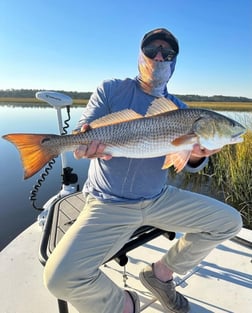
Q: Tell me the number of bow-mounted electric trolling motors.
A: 1